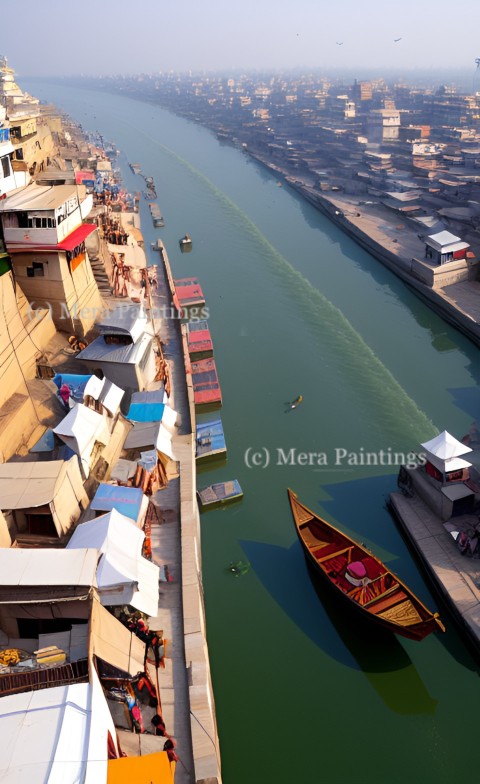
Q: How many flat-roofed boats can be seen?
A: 5